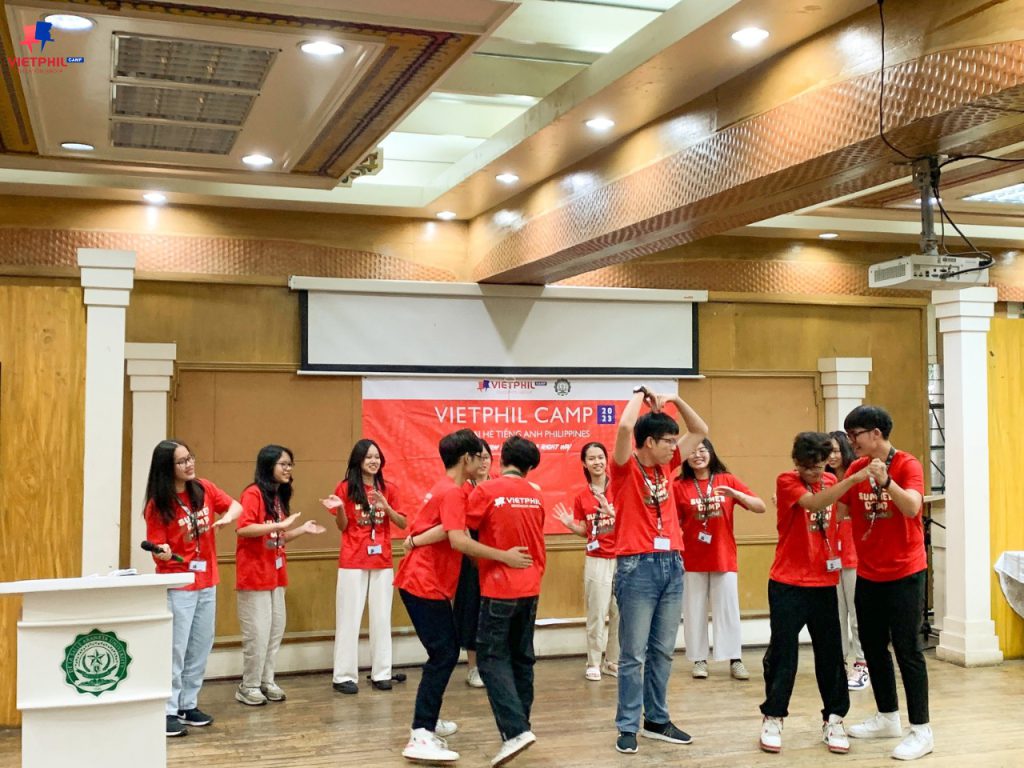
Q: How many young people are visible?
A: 12